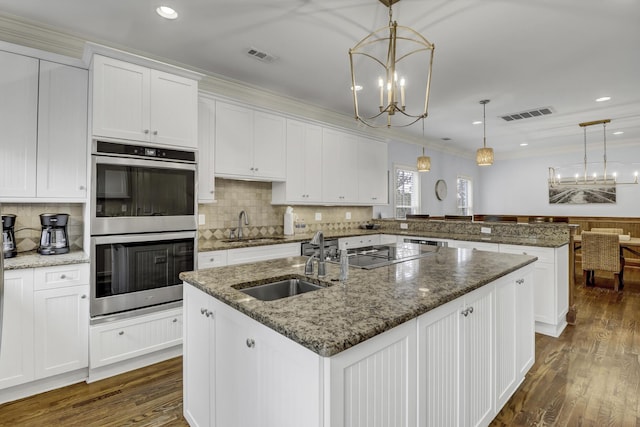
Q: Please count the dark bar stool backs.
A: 4